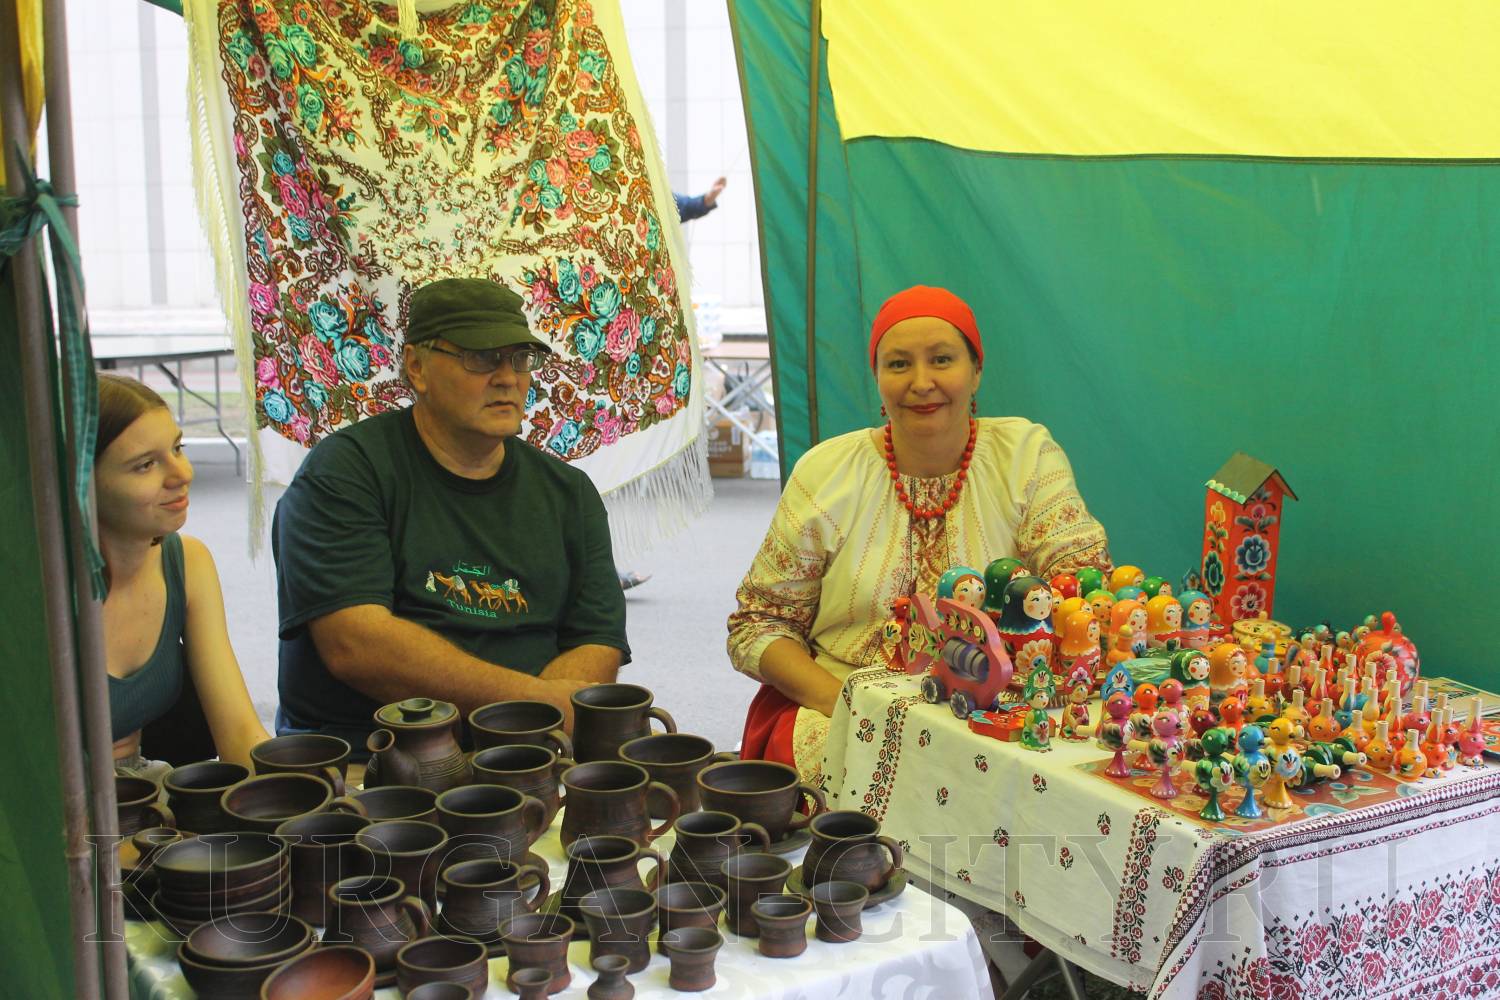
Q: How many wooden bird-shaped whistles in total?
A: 9